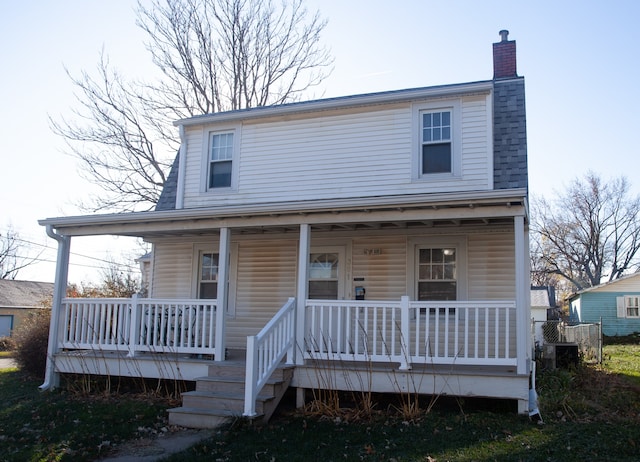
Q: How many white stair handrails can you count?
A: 1